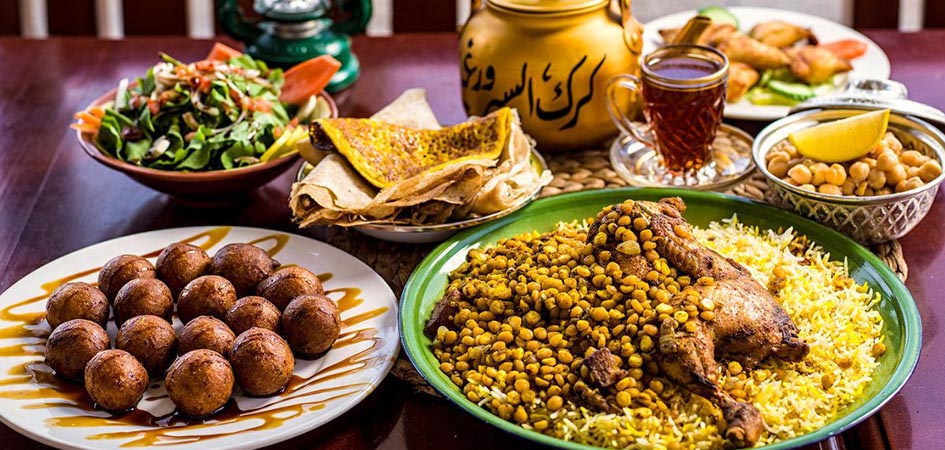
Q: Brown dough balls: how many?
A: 15